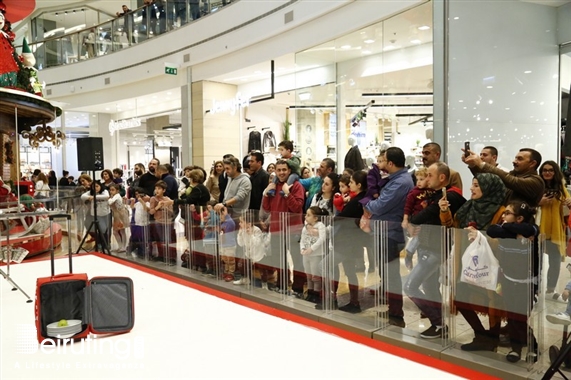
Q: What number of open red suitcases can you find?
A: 1